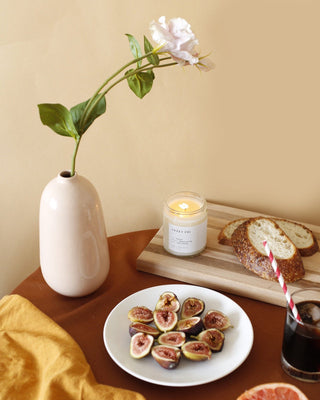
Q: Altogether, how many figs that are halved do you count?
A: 12